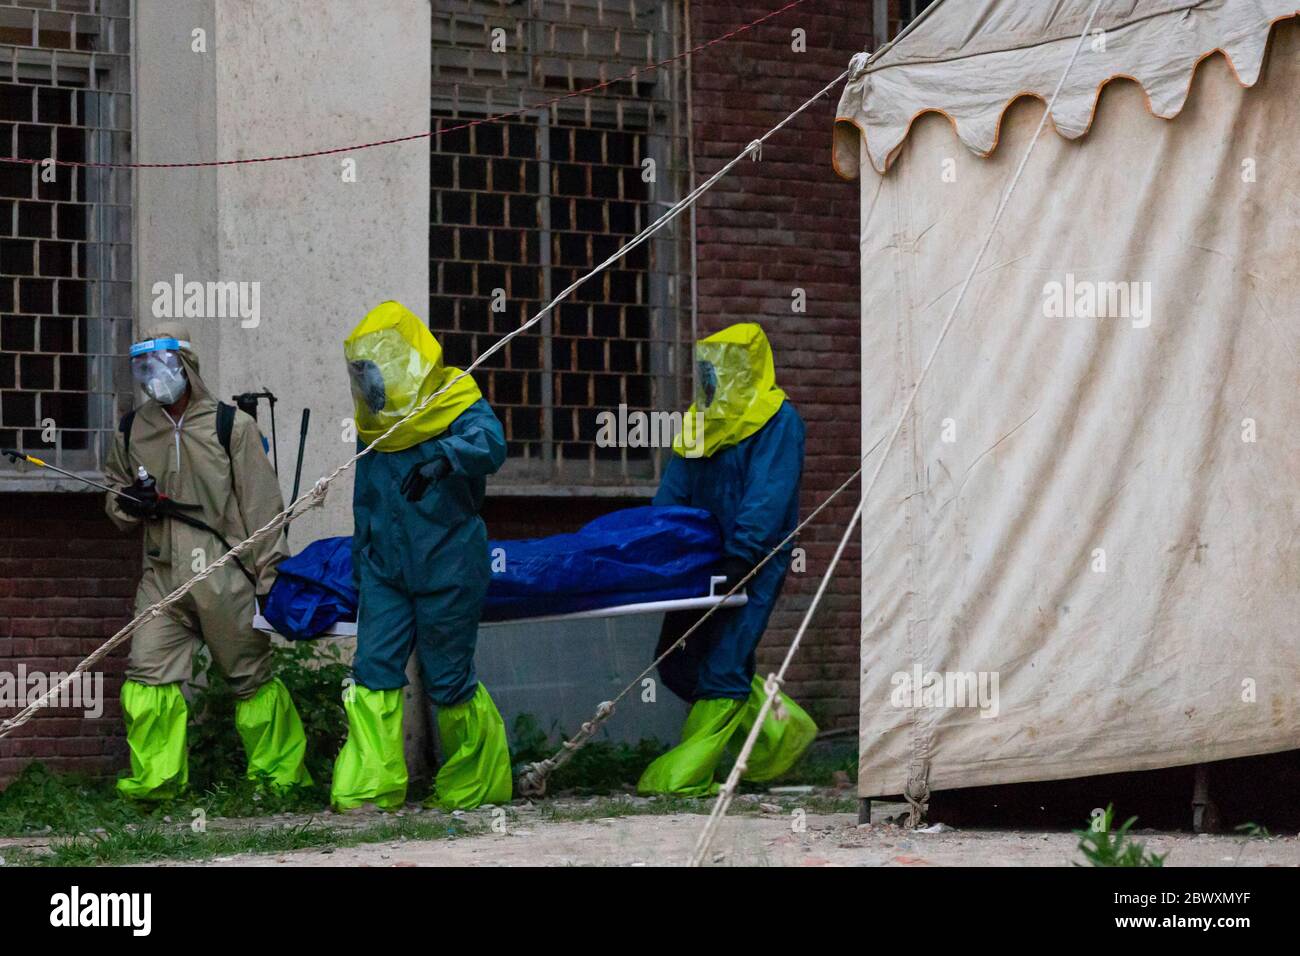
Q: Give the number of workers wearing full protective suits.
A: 3